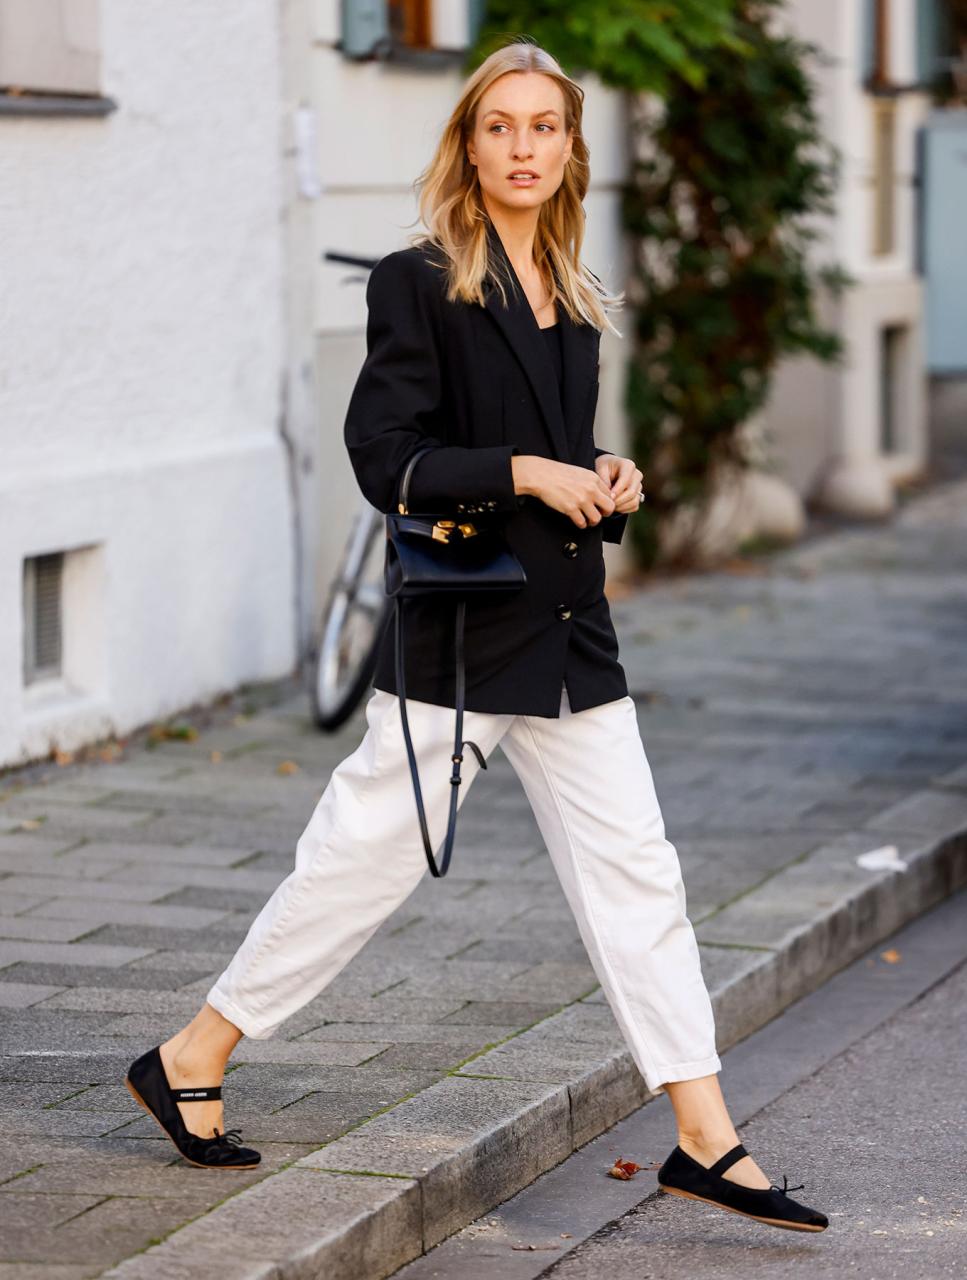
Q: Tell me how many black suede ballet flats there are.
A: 2